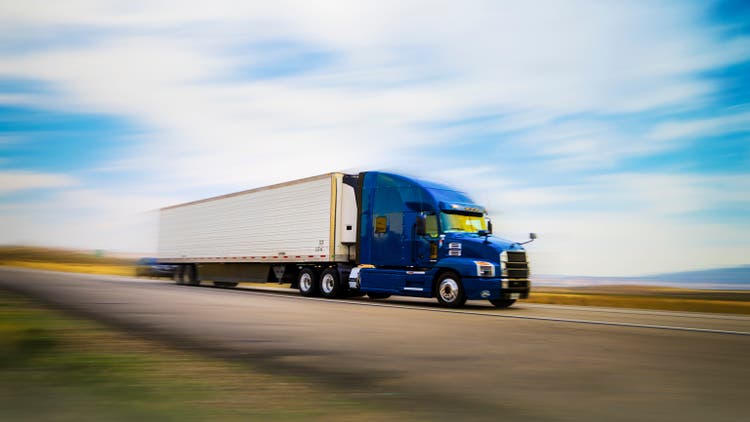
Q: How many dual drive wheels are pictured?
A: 2